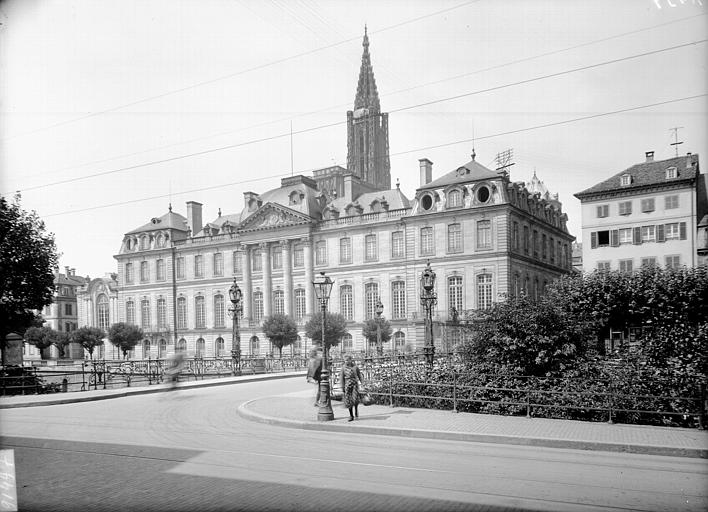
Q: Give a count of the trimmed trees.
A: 7